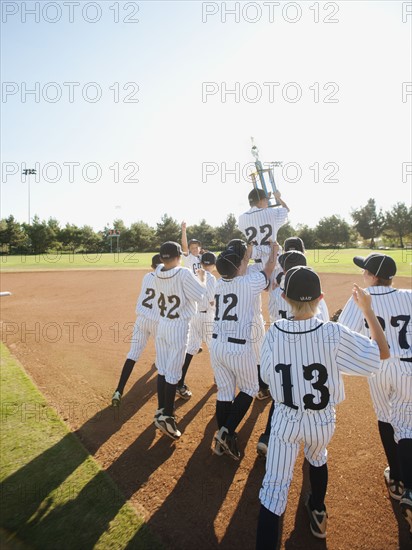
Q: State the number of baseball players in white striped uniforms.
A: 11